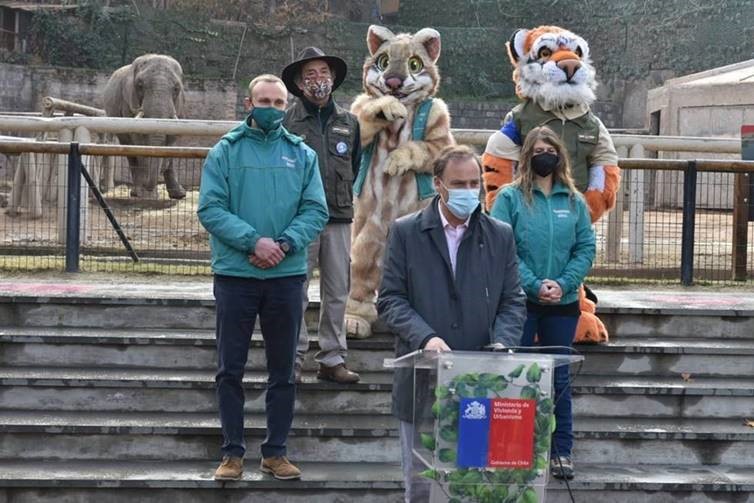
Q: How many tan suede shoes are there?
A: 2